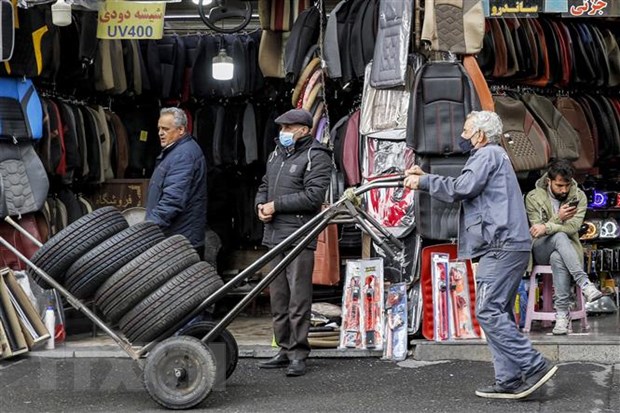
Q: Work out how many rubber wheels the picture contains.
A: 6